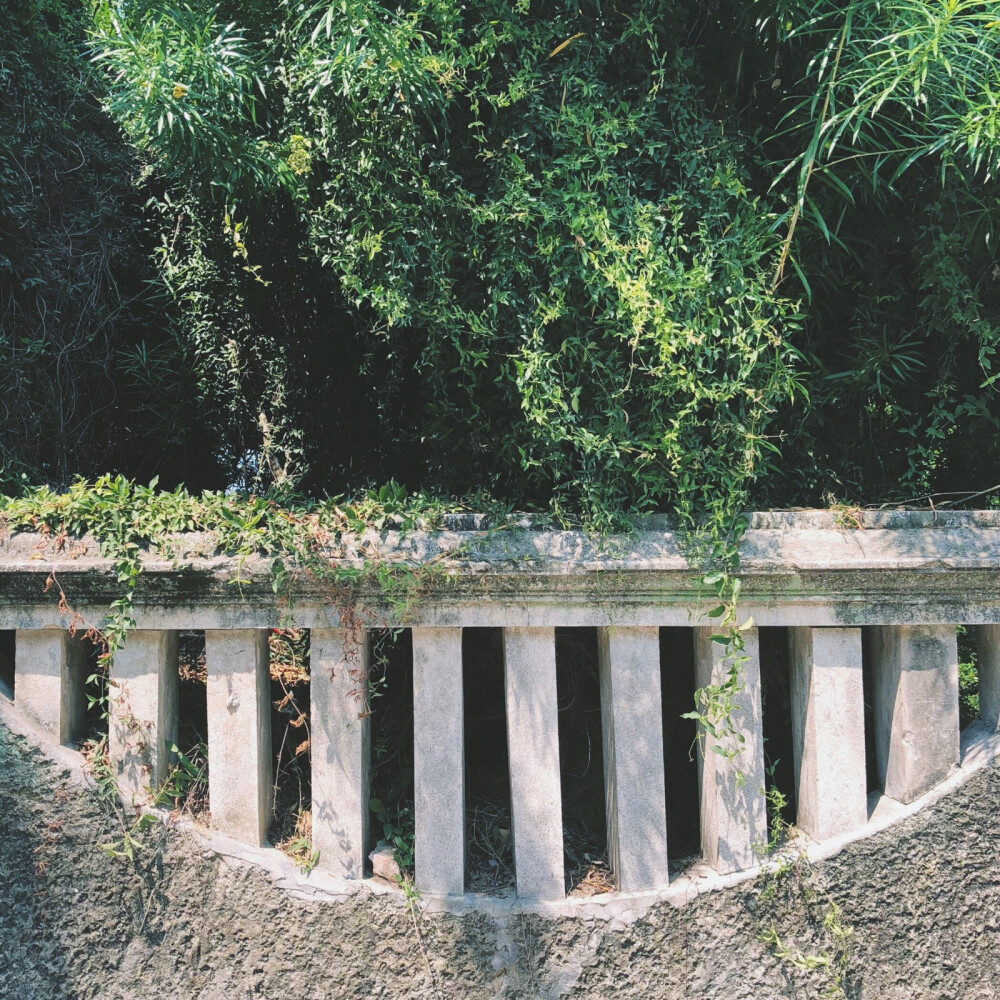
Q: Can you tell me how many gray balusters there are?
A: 11